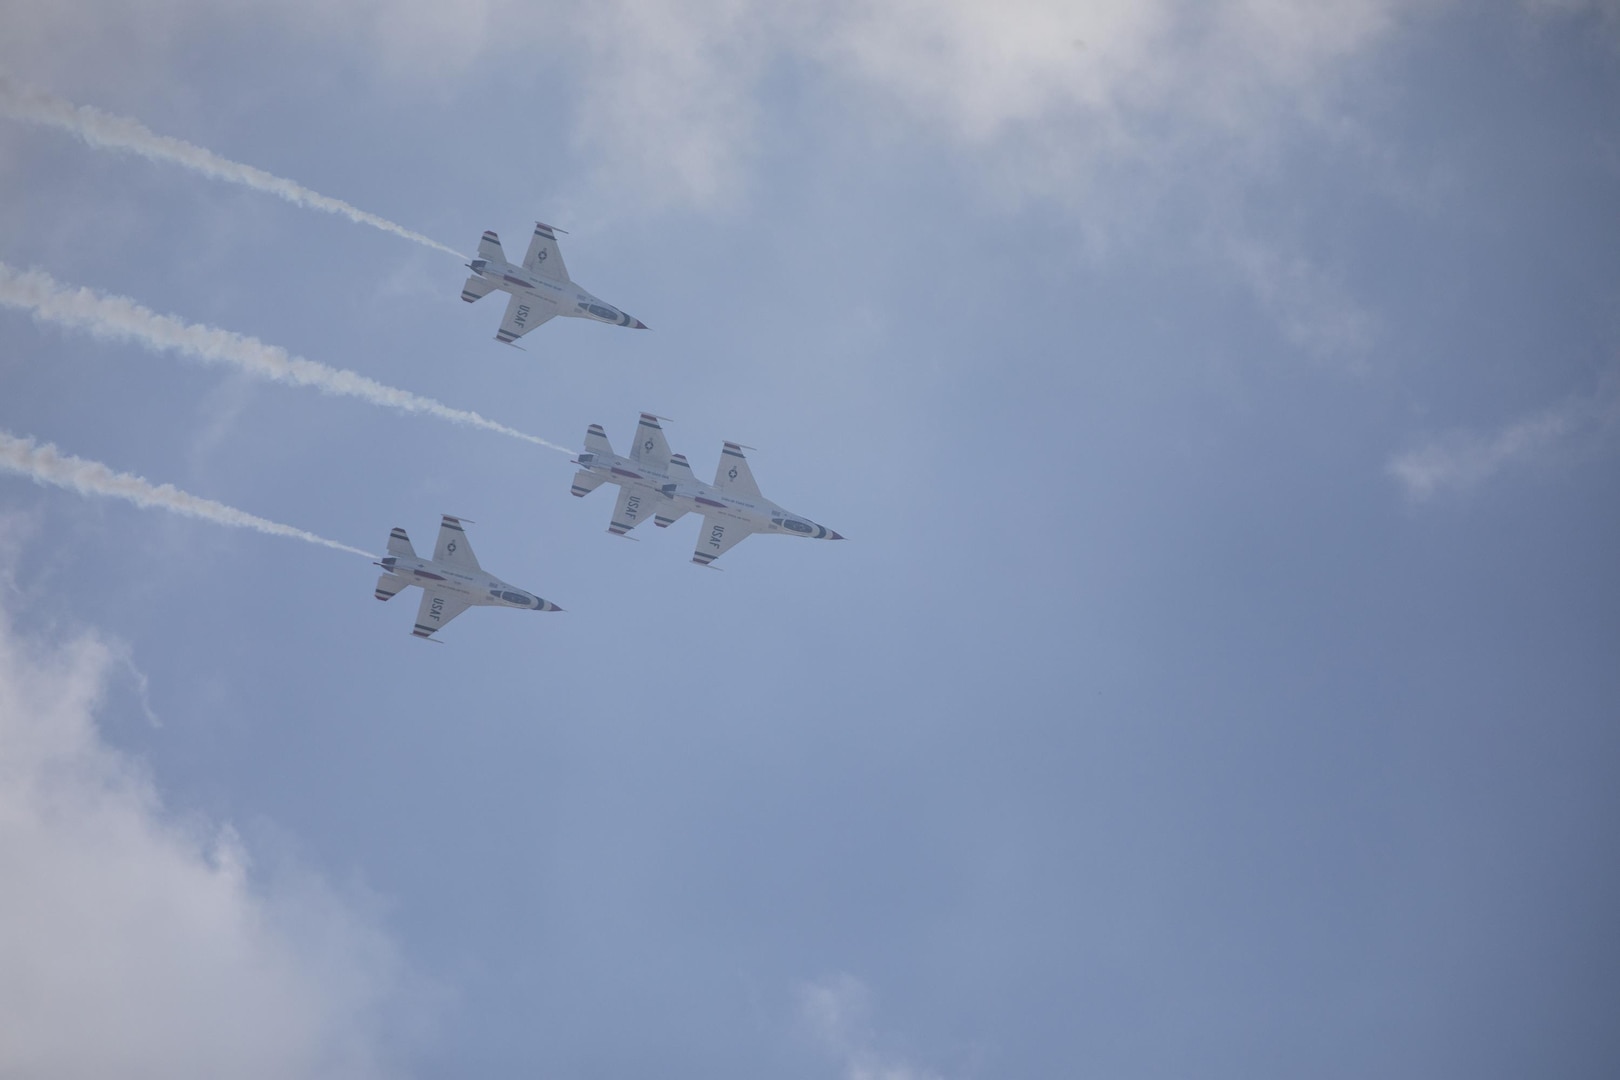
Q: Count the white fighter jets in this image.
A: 4